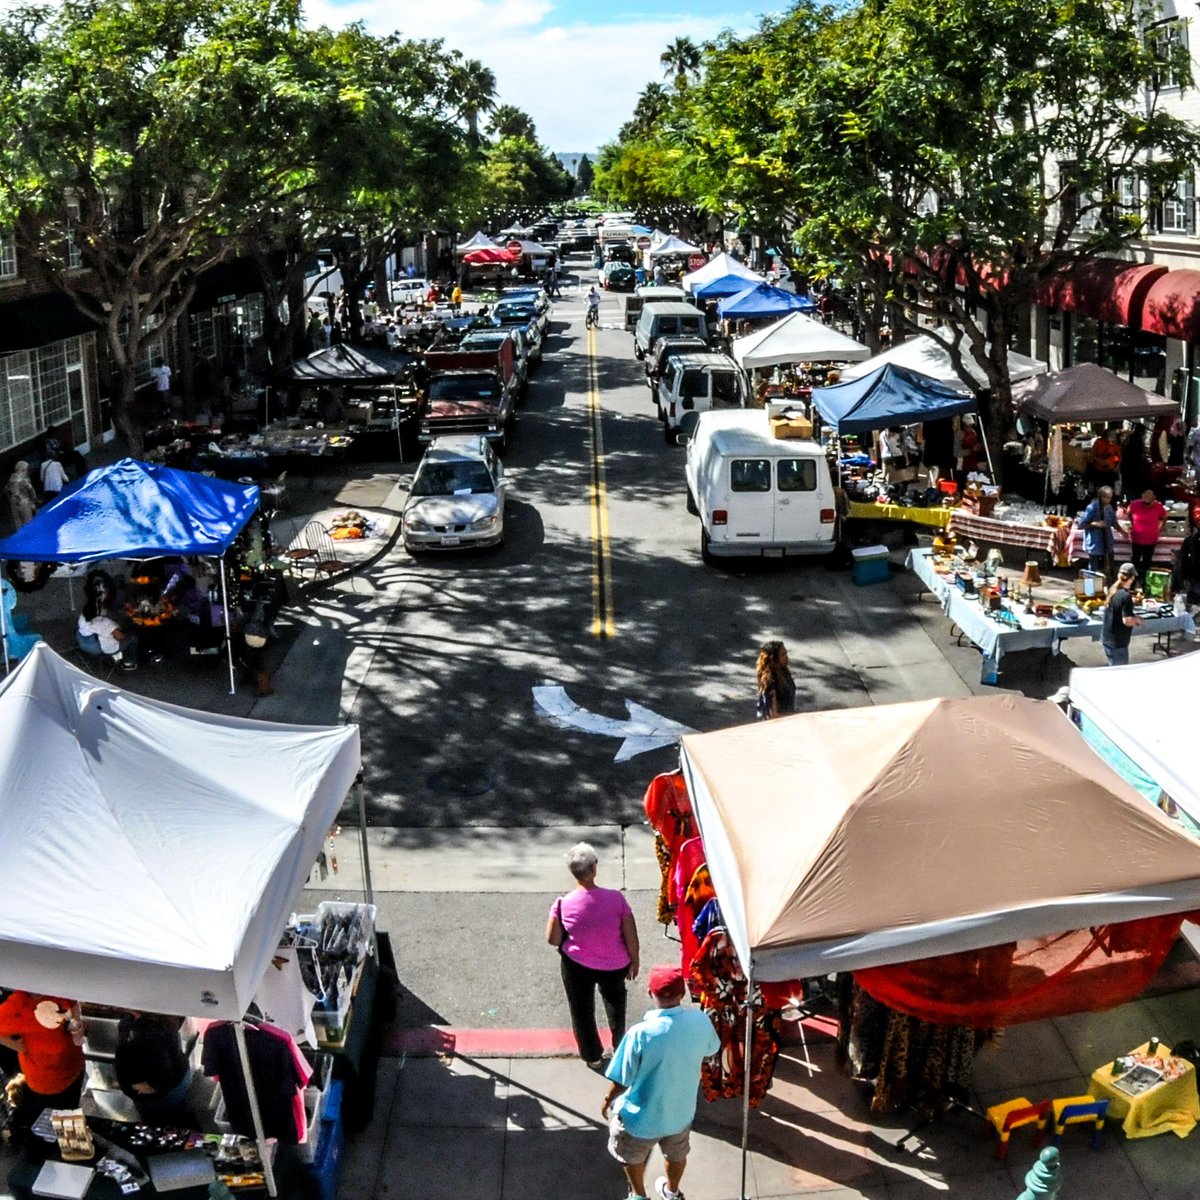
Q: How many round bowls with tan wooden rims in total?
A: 0